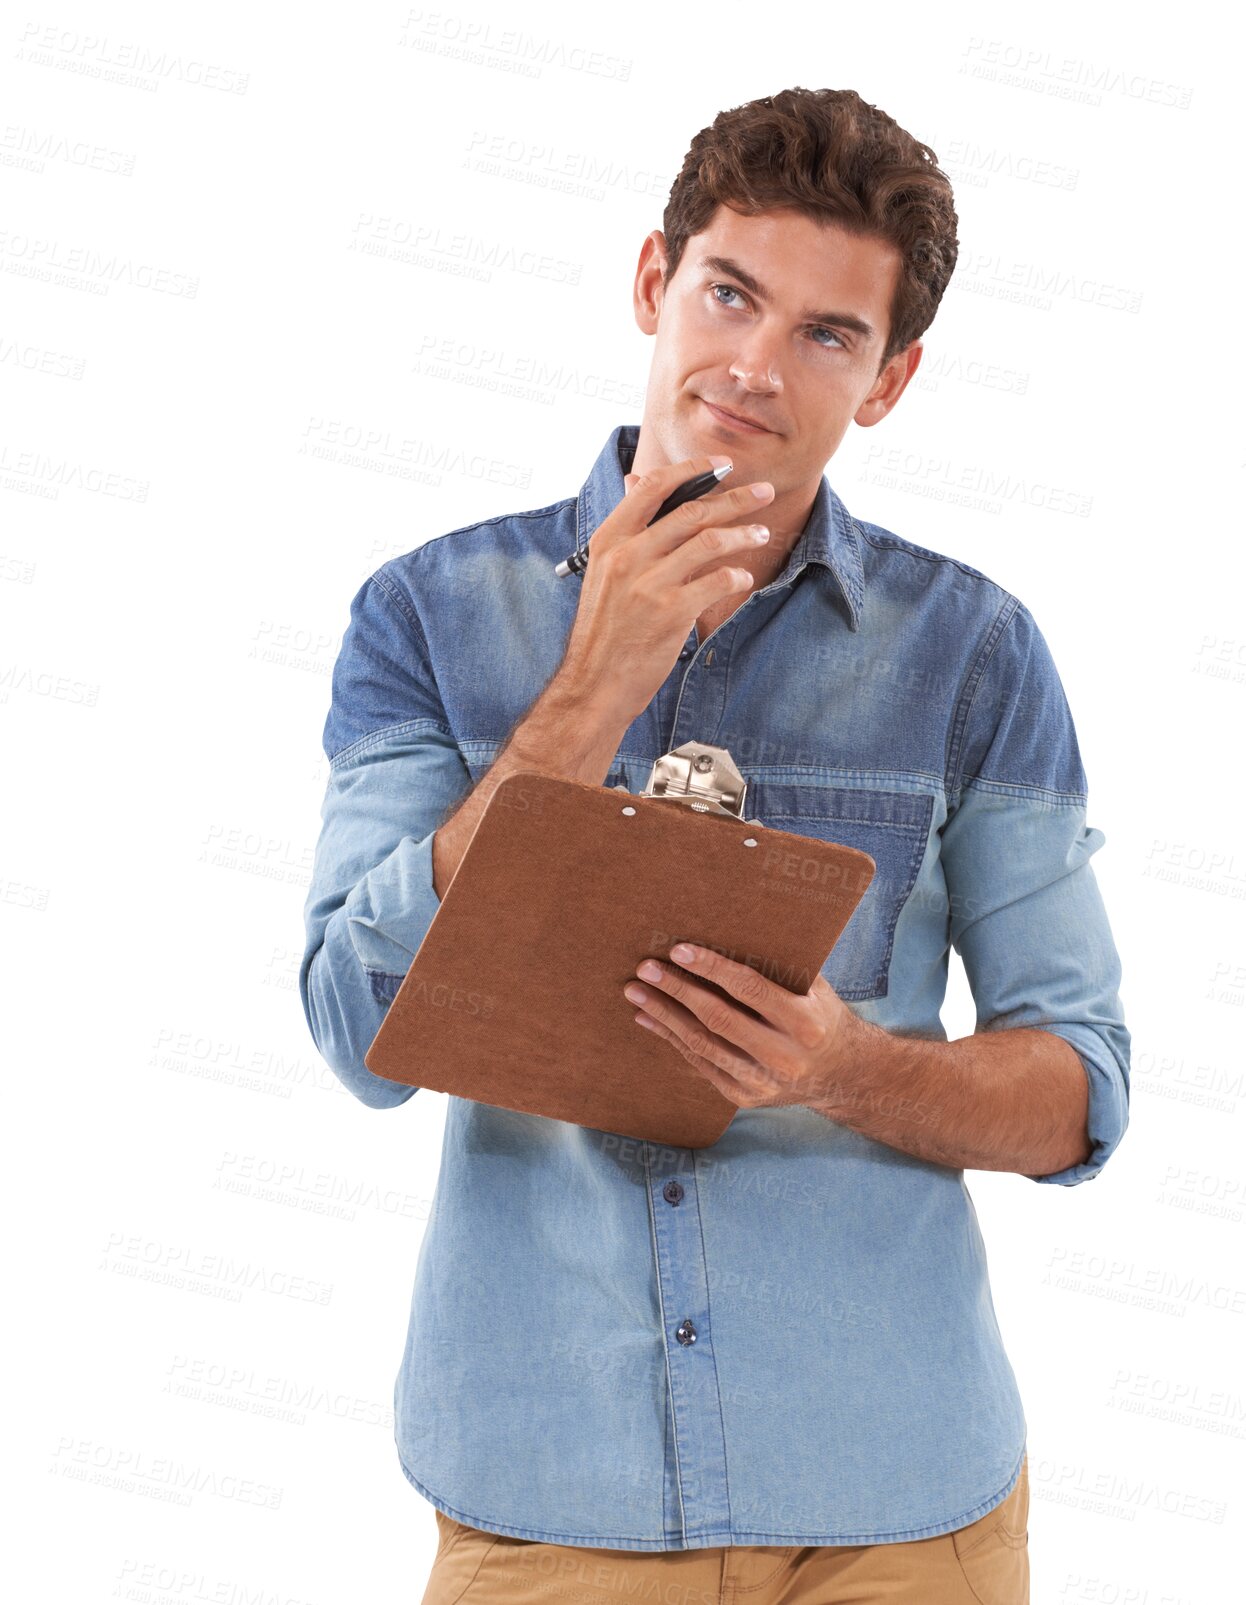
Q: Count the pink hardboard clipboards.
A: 0